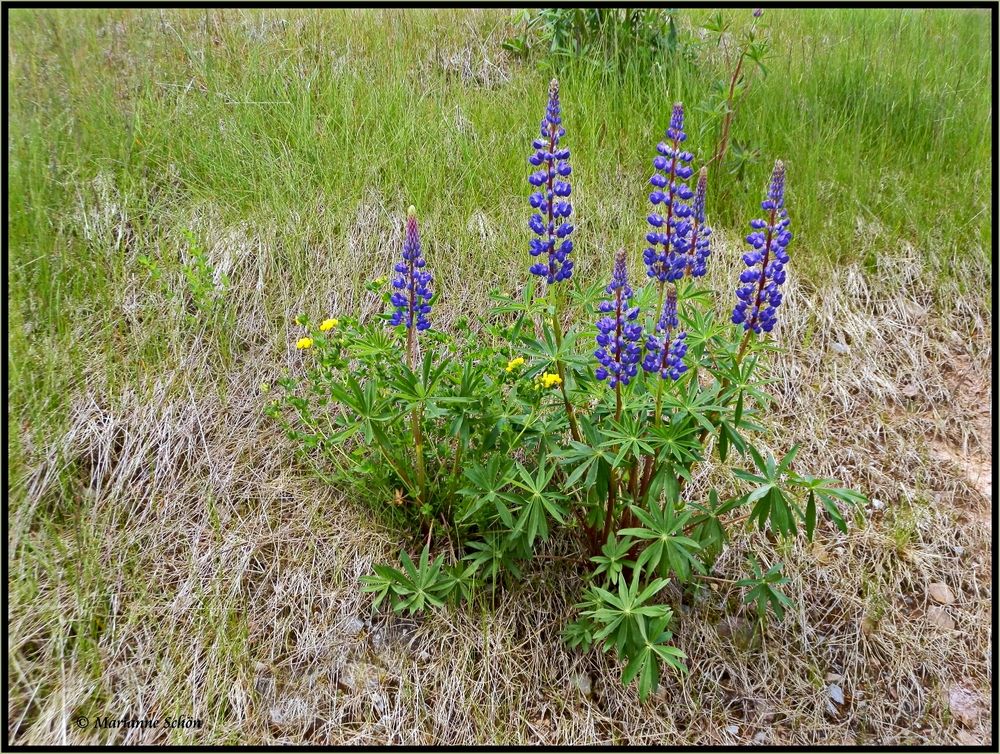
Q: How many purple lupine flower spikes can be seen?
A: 7